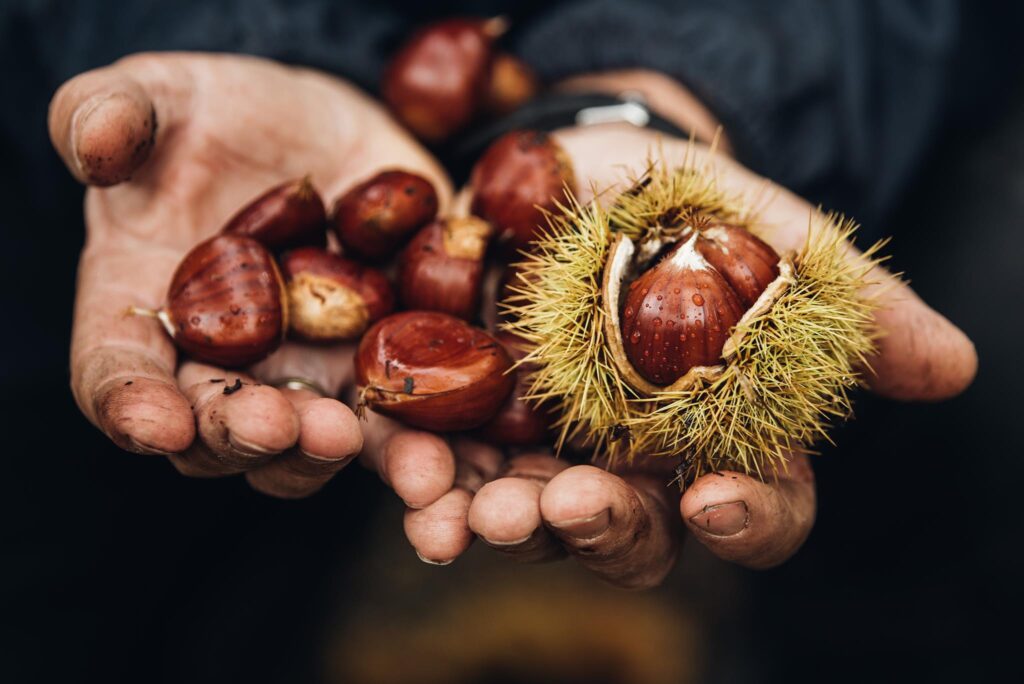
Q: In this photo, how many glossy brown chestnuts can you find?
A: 12